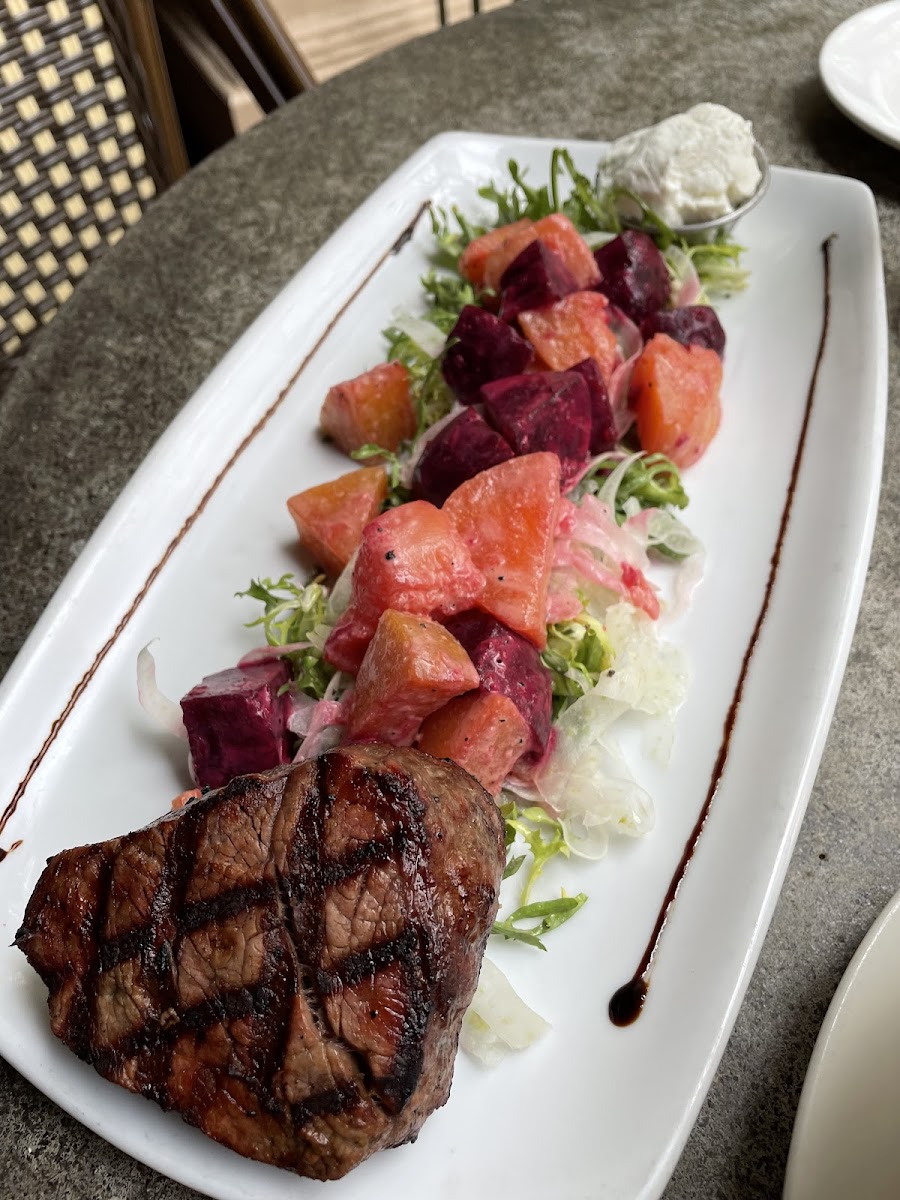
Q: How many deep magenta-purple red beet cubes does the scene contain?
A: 9